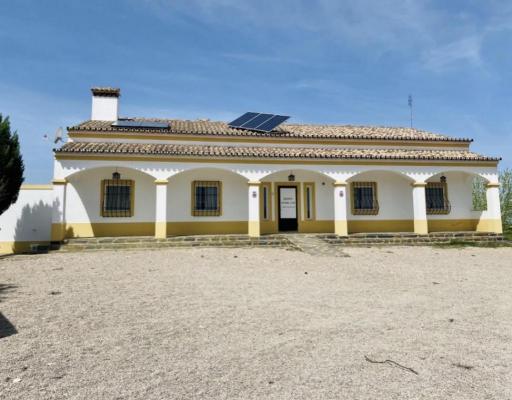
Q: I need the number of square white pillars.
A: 6